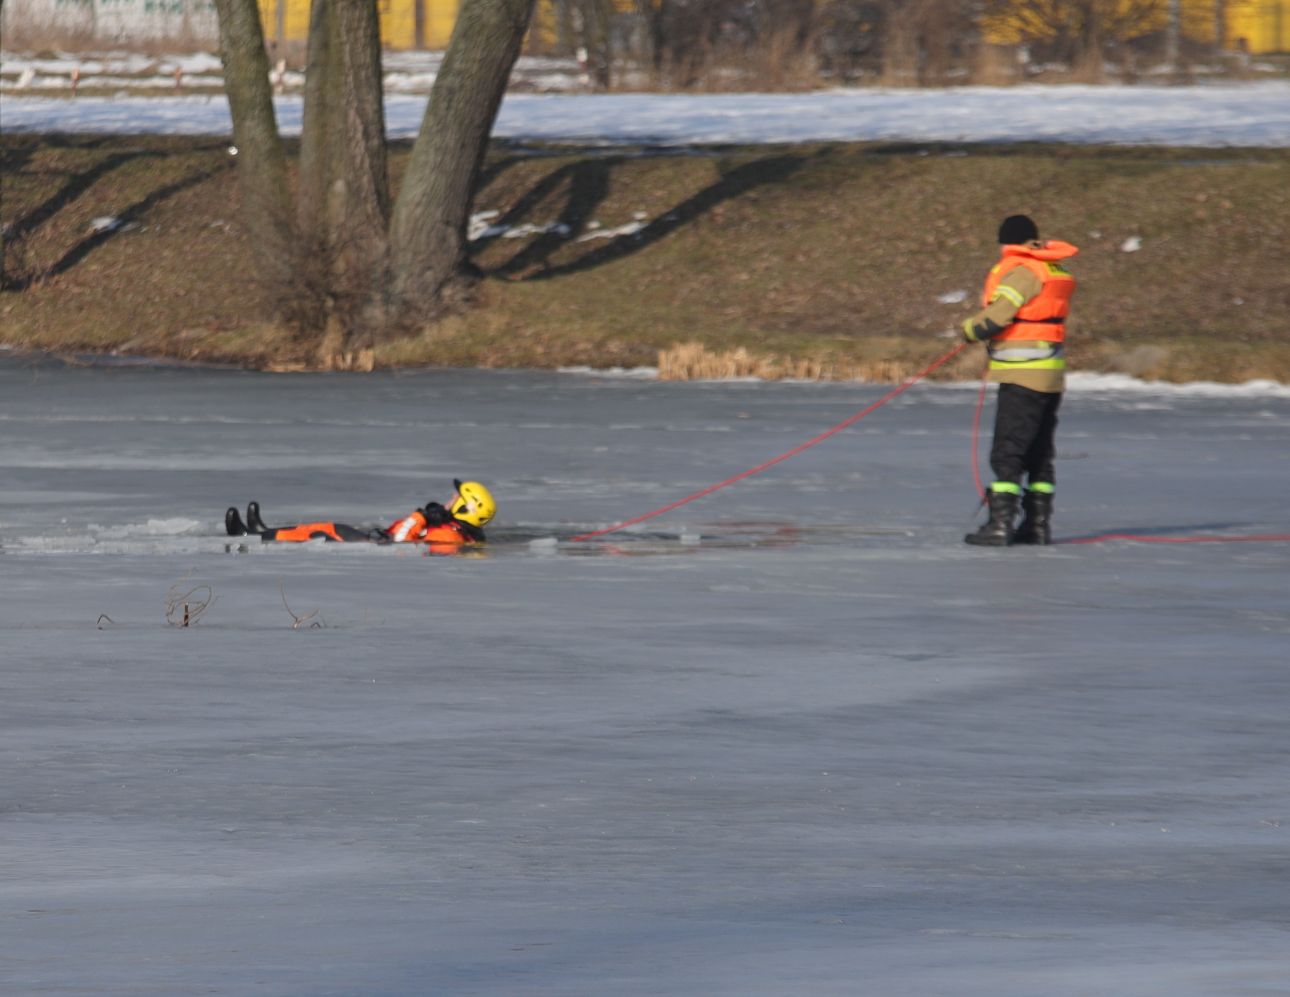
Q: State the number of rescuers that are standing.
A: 1